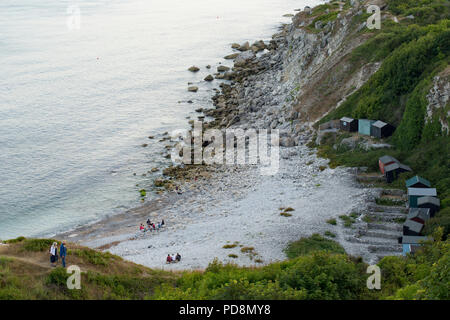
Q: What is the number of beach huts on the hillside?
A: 11